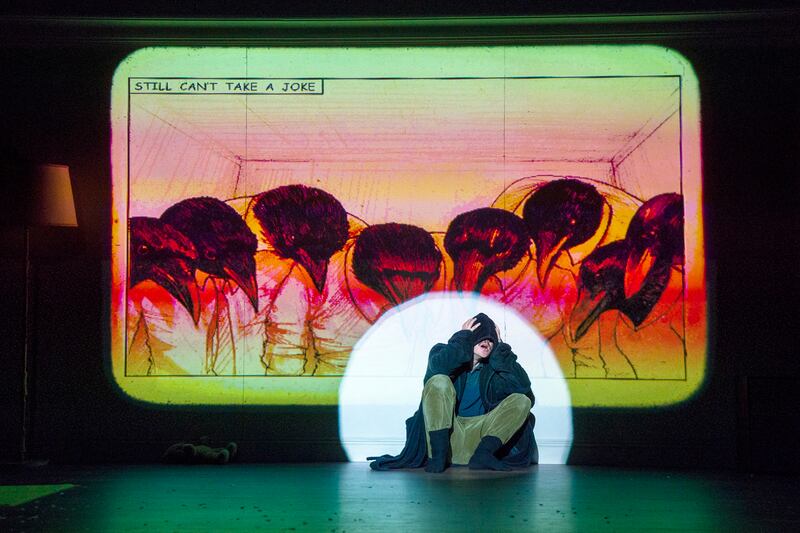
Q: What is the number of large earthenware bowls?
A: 0